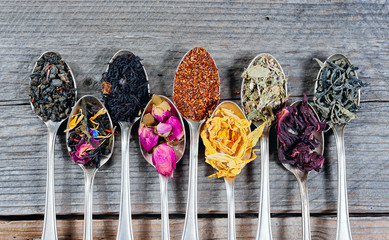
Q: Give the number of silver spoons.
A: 9